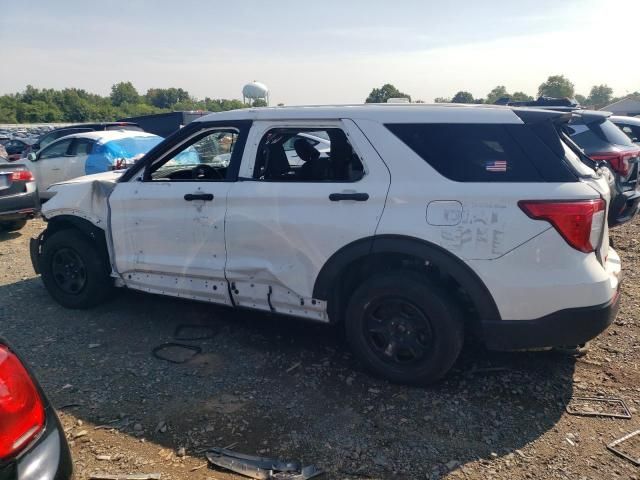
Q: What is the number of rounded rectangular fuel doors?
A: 1